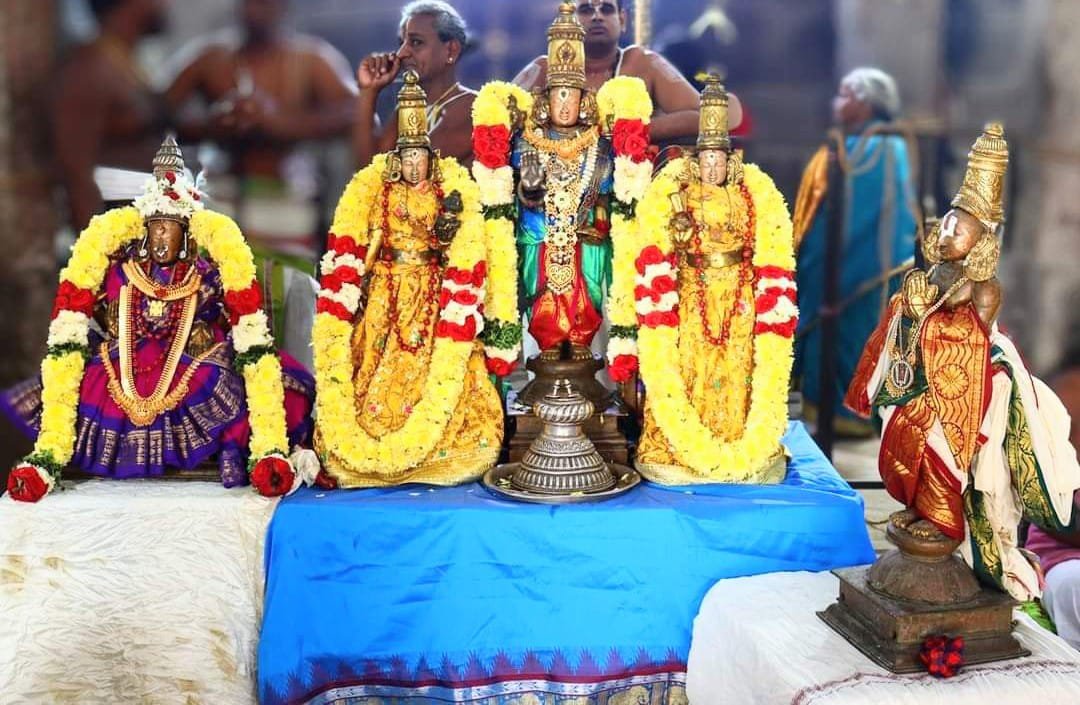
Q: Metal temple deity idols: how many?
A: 5